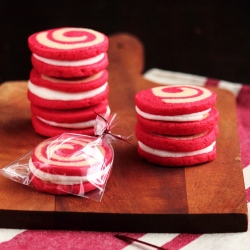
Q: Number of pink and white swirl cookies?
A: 6